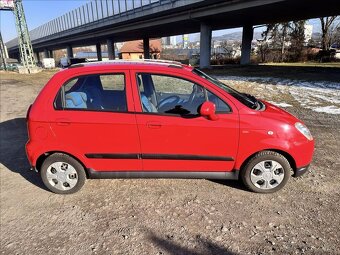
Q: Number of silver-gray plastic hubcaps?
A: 2